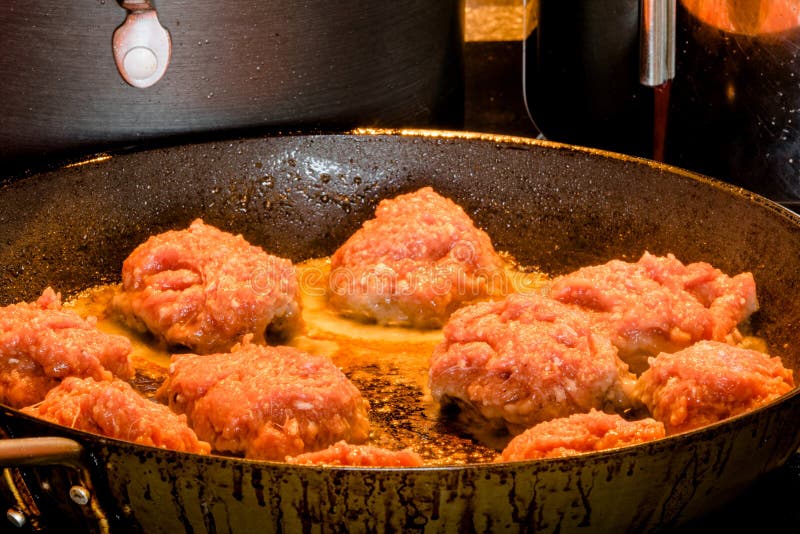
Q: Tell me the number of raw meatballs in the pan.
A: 10